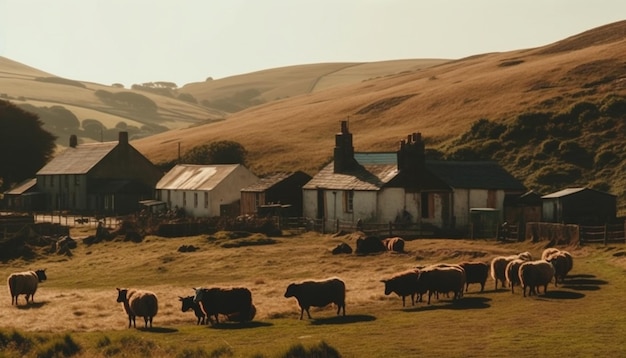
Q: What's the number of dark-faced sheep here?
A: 2